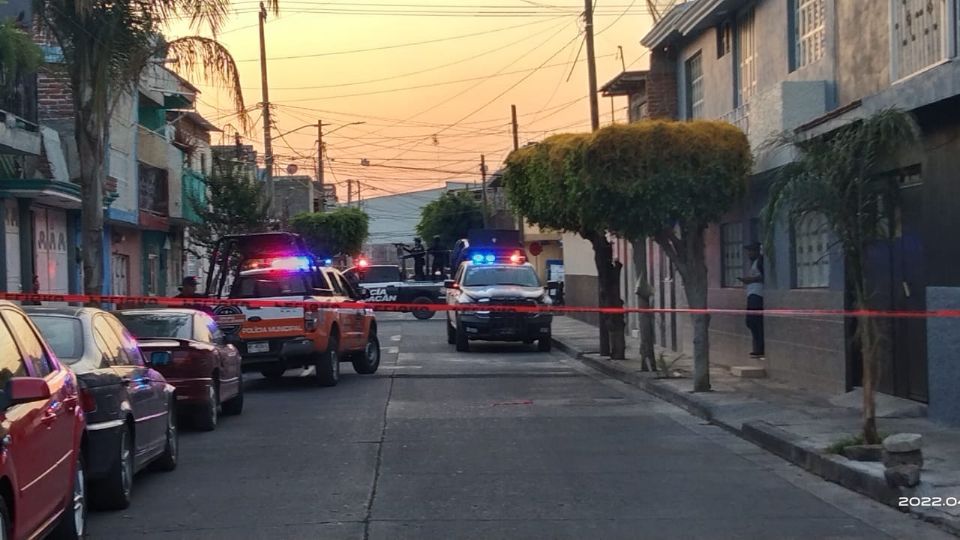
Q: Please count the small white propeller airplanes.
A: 0